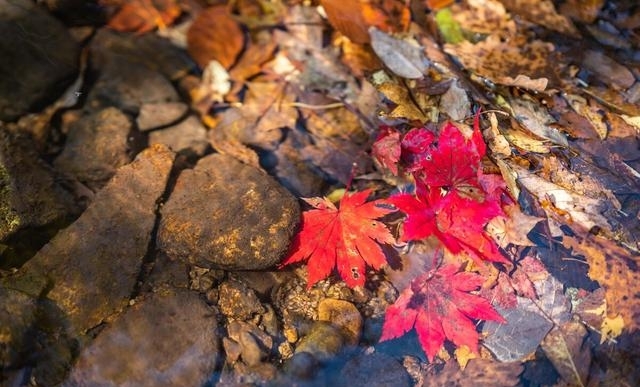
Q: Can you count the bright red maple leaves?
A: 4